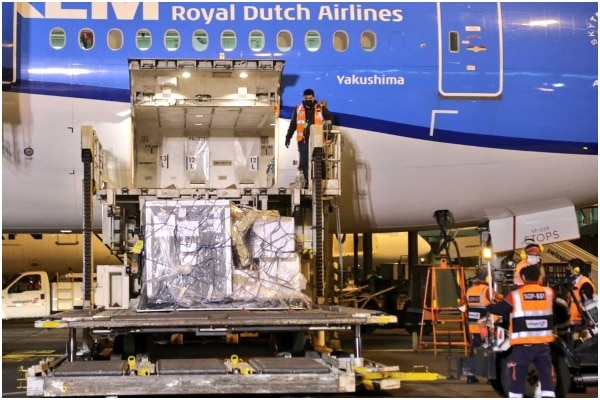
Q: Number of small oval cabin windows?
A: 12